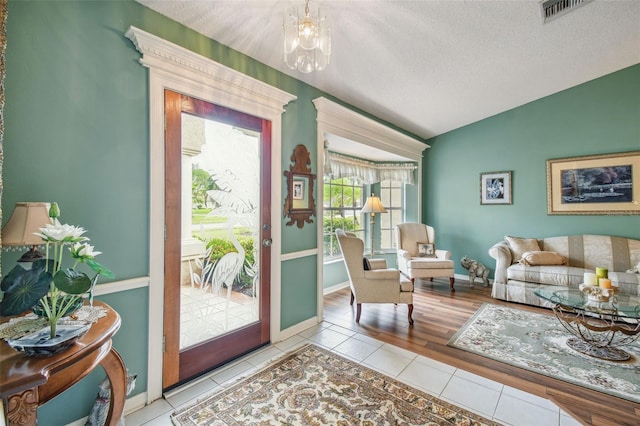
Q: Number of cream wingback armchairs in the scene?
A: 2